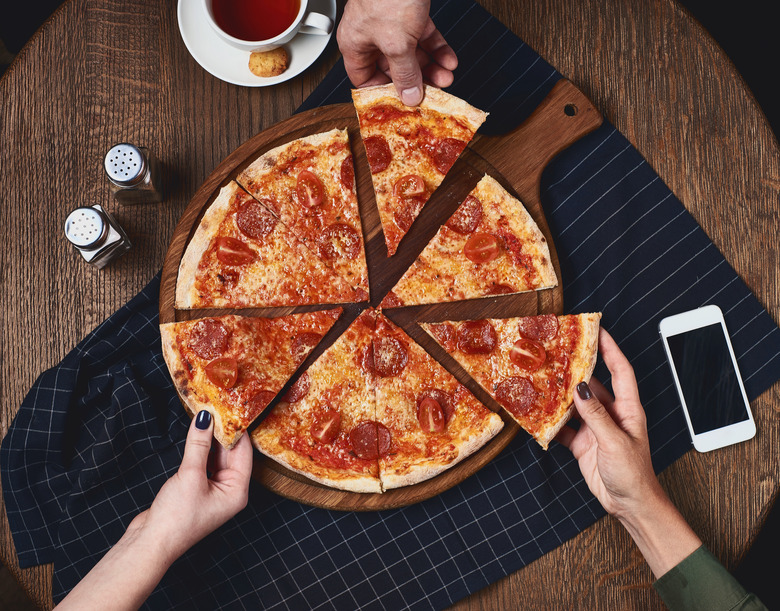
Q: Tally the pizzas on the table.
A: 1